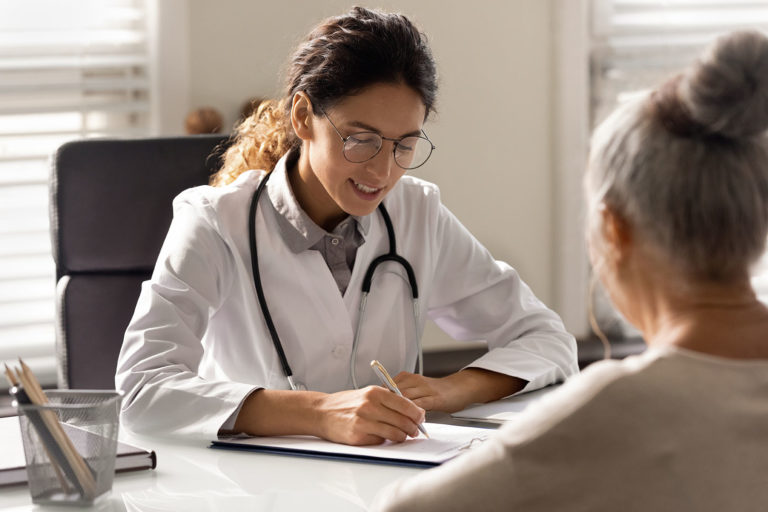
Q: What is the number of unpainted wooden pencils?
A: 3